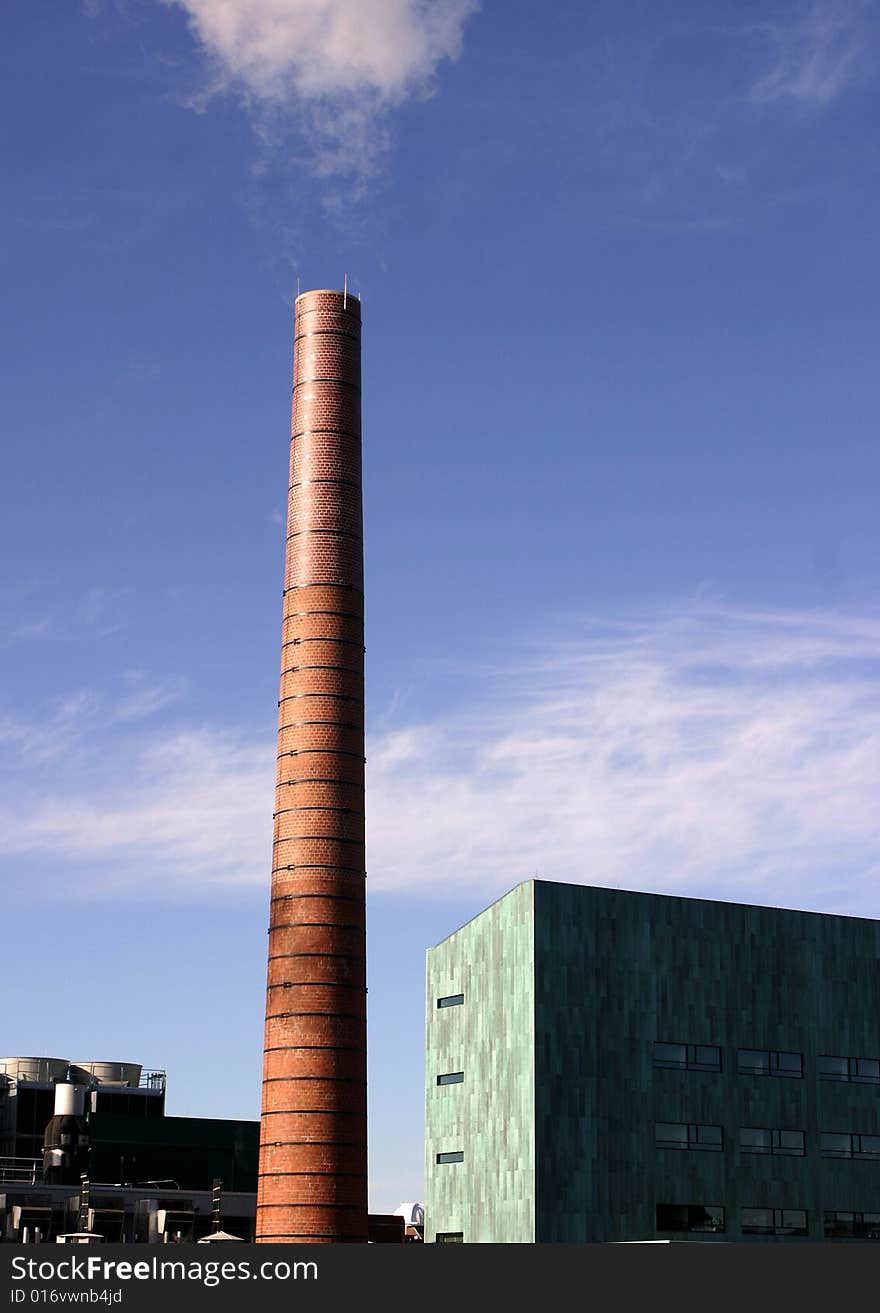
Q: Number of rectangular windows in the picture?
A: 13